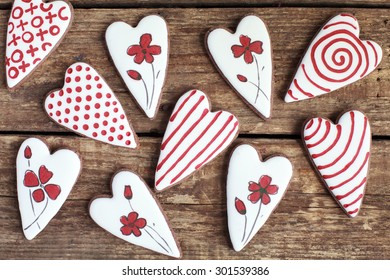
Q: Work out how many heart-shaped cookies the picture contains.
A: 10